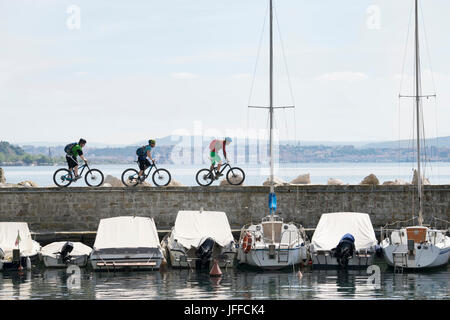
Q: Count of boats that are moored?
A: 7